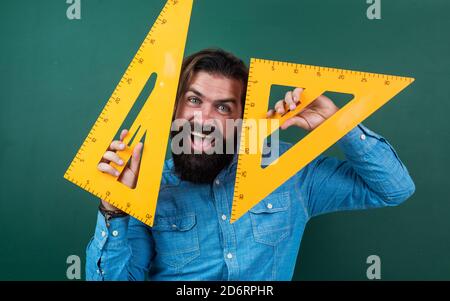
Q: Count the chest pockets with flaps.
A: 2